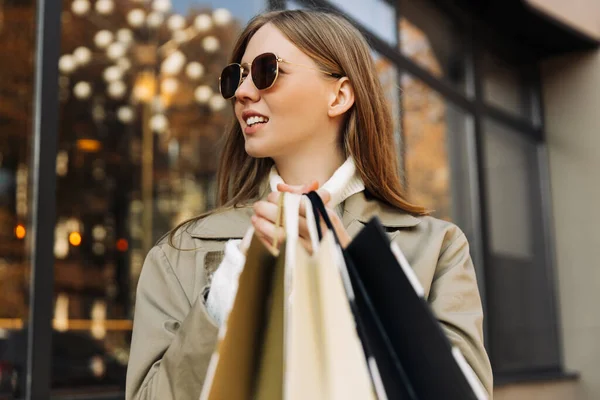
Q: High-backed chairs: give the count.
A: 0